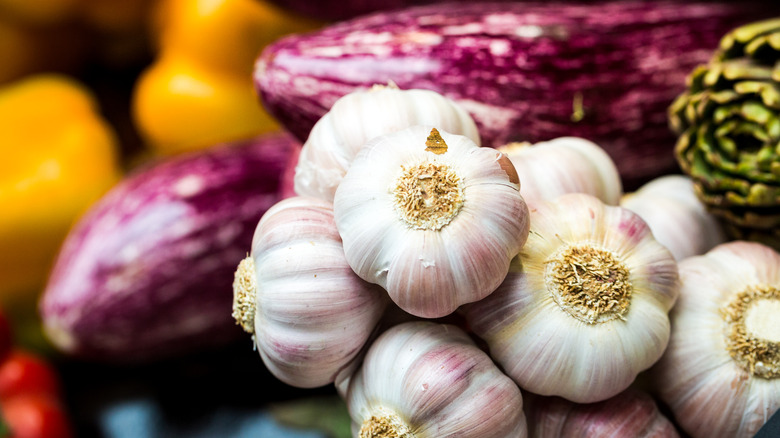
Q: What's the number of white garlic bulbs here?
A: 9